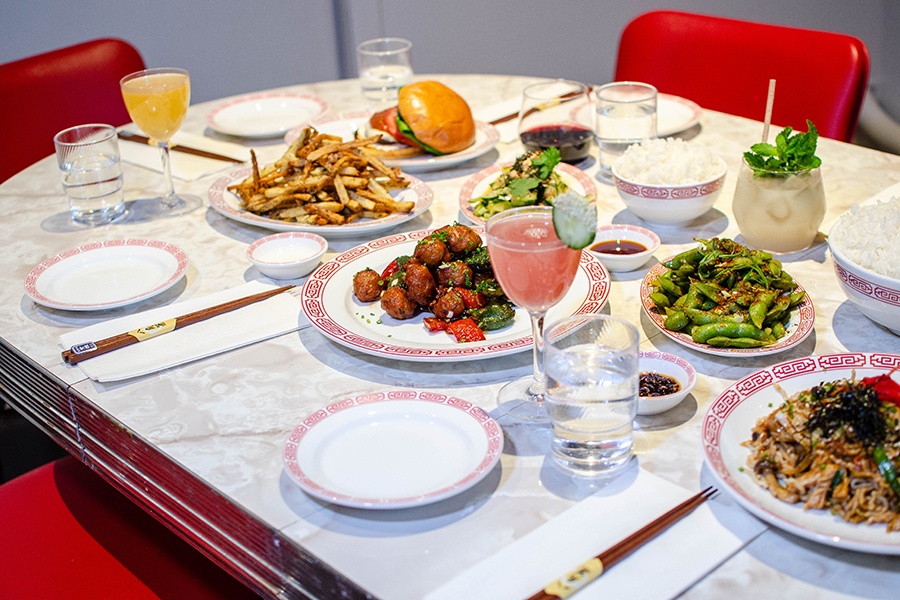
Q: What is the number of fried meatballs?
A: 7